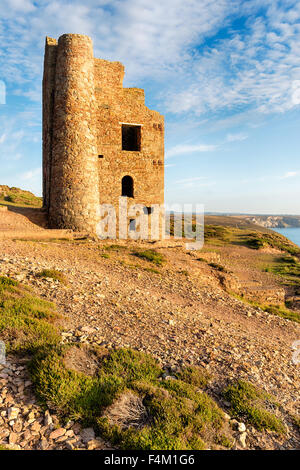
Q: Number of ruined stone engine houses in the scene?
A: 1